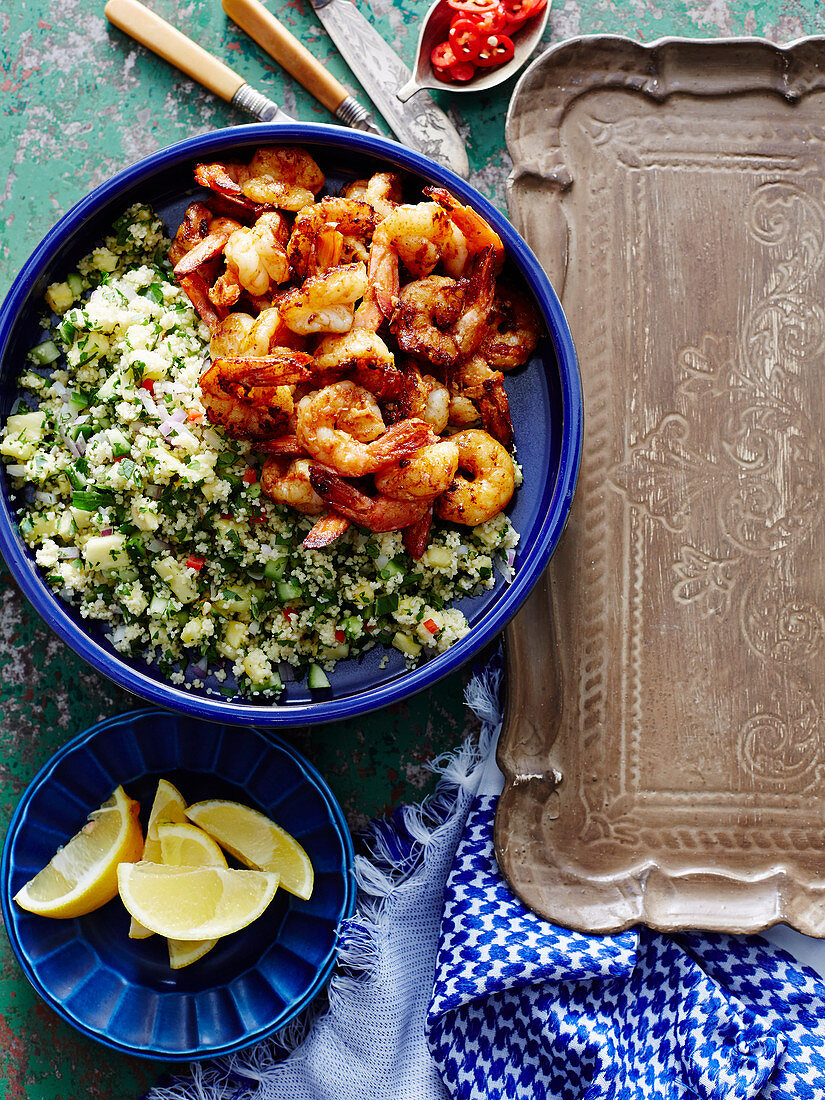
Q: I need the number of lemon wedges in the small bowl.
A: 5